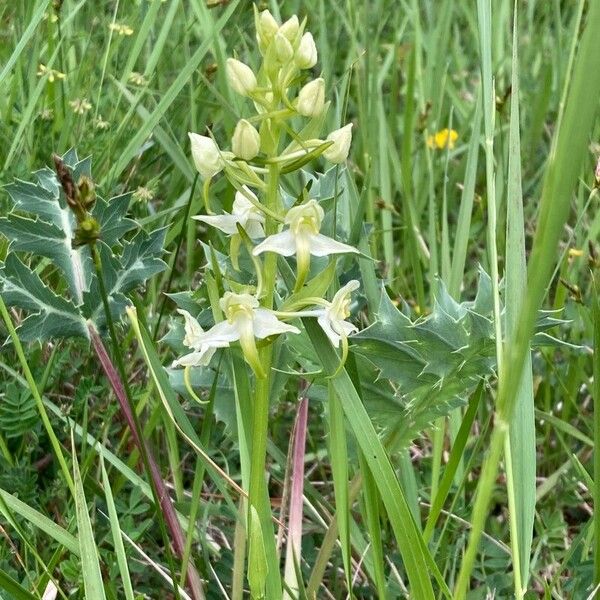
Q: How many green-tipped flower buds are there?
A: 9